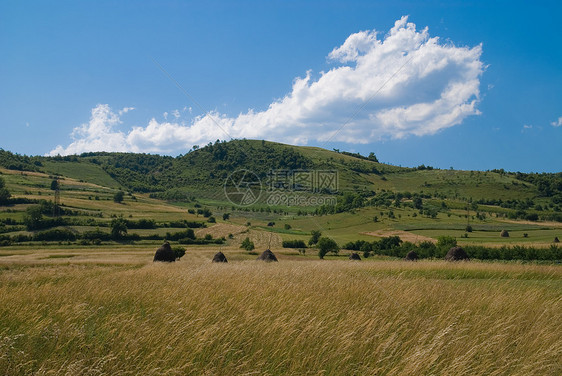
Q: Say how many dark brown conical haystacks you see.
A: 6